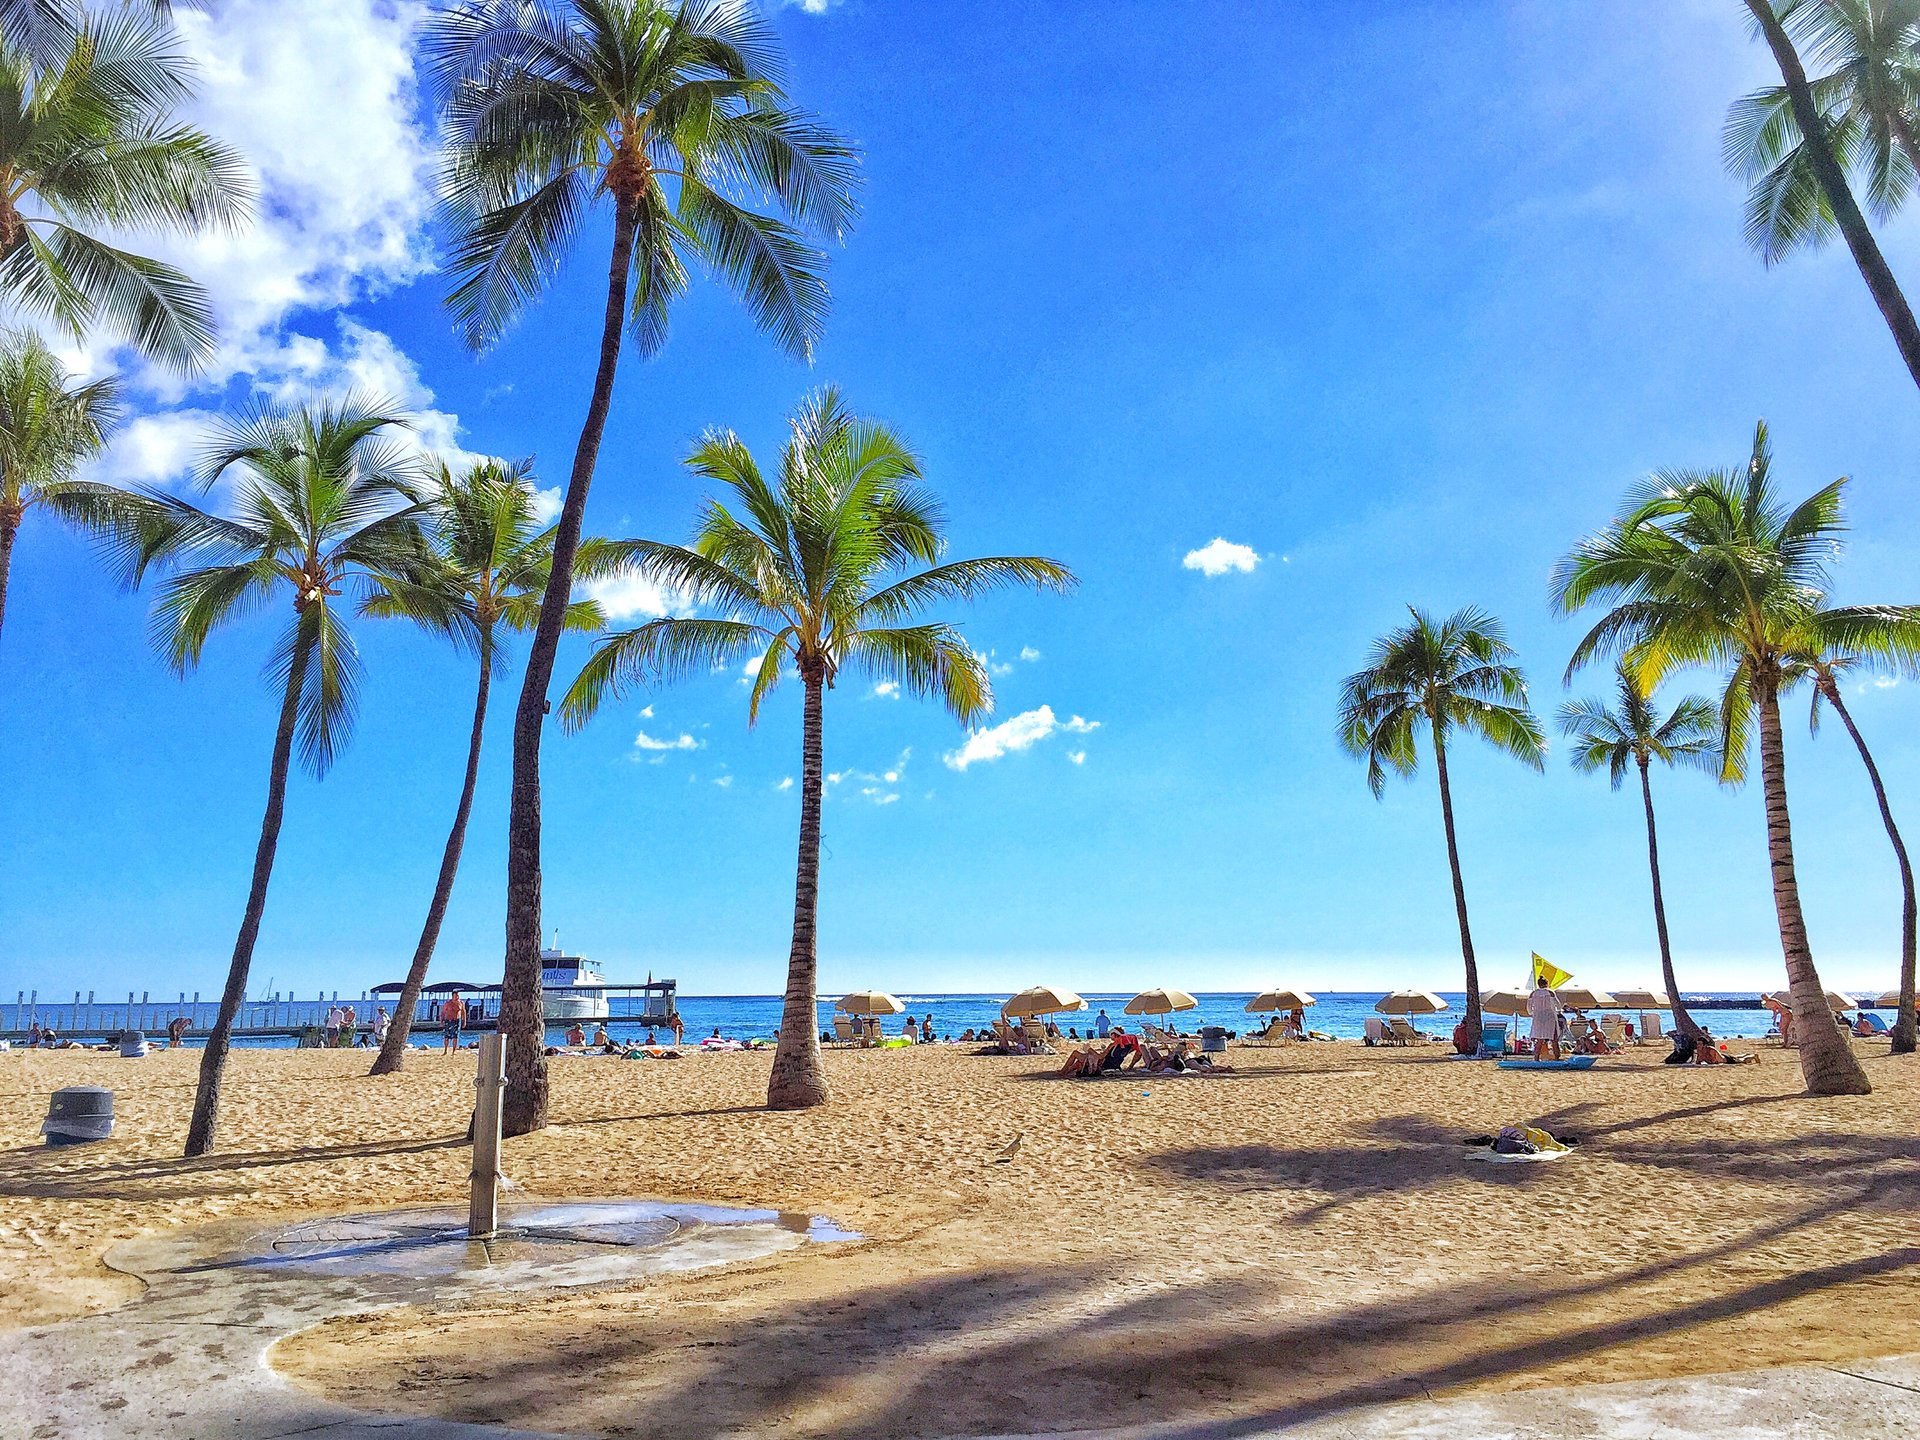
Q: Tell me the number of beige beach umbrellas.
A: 10